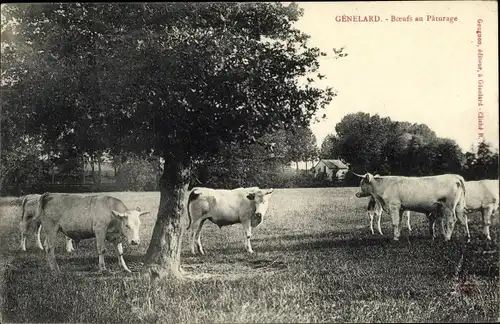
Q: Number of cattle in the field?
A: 6